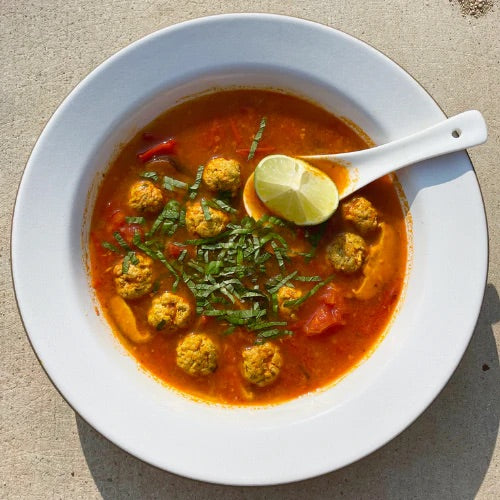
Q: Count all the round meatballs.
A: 10